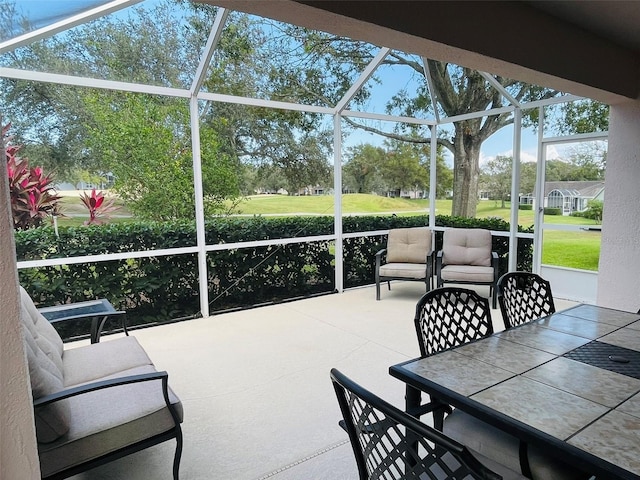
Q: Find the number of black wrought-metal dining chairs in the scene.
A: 3